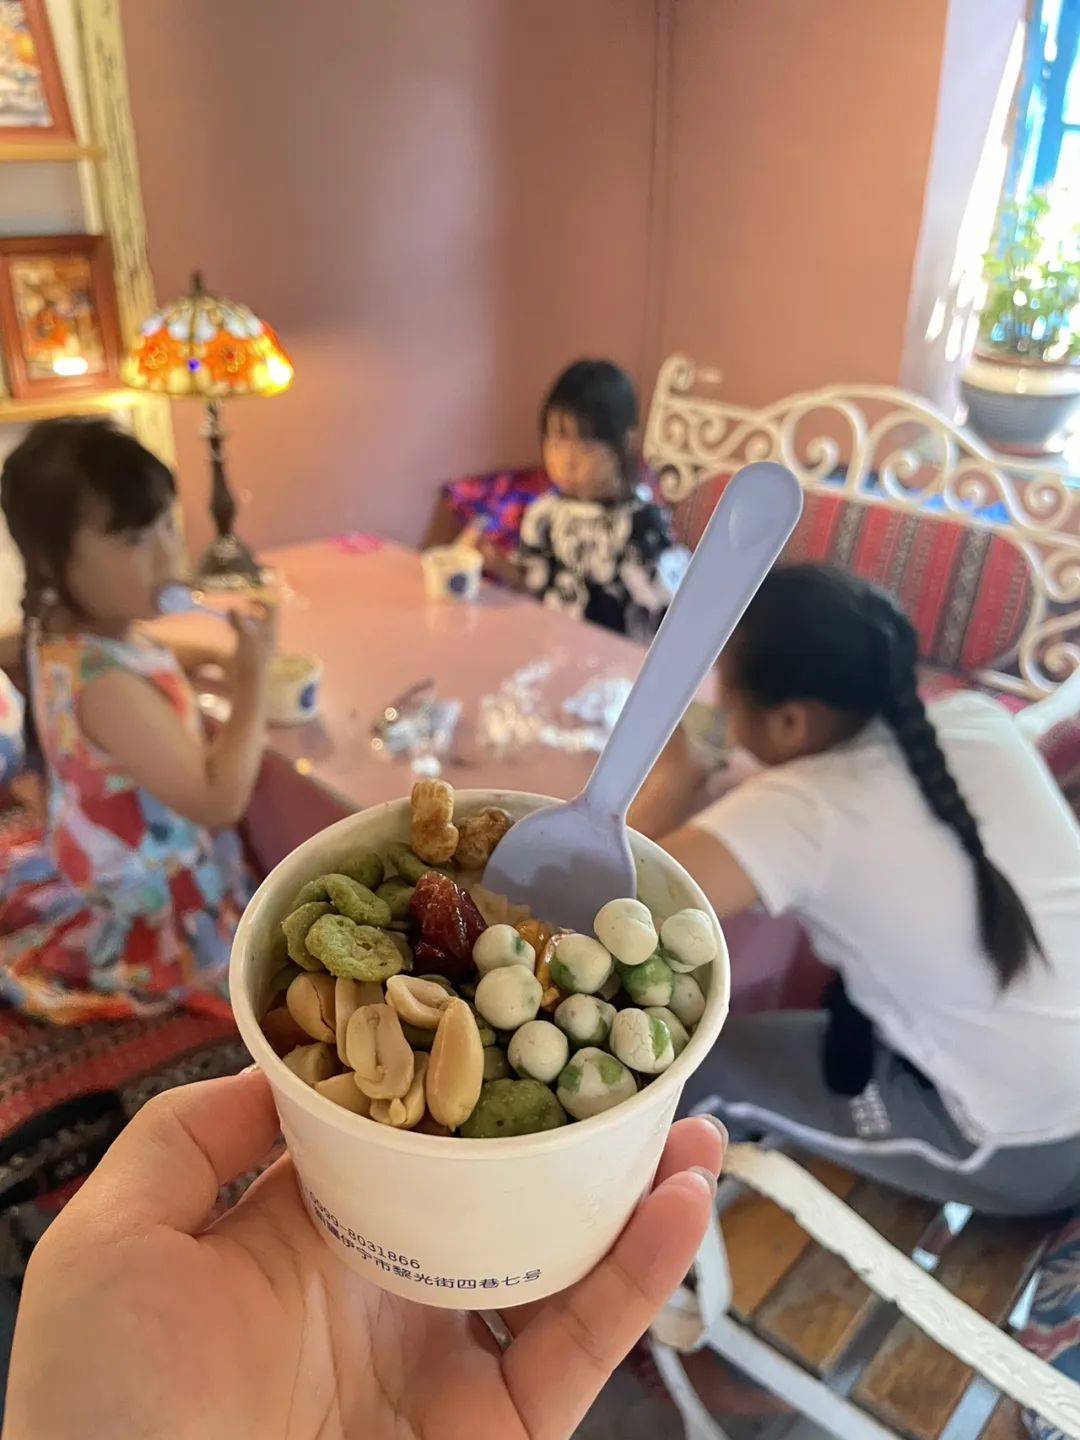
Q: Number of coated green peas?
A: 12